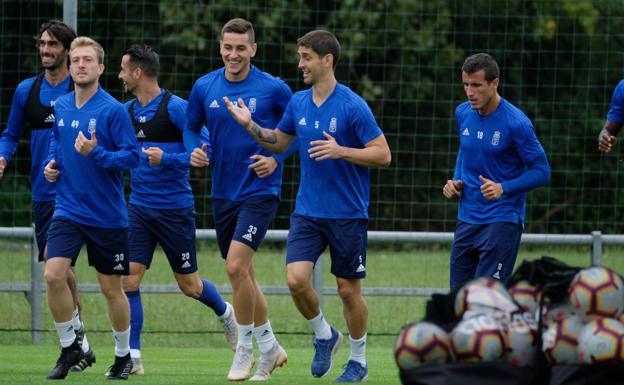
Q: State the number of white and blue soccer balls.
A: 0